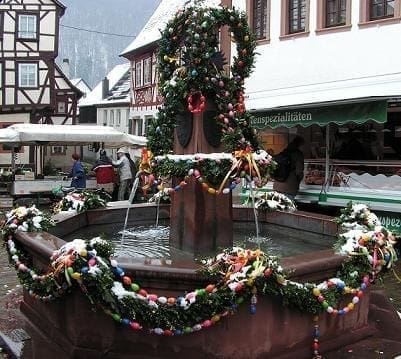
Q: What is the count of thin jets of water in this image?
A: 3